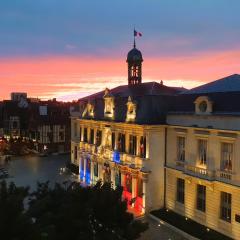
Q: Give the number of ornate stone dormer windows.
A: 4